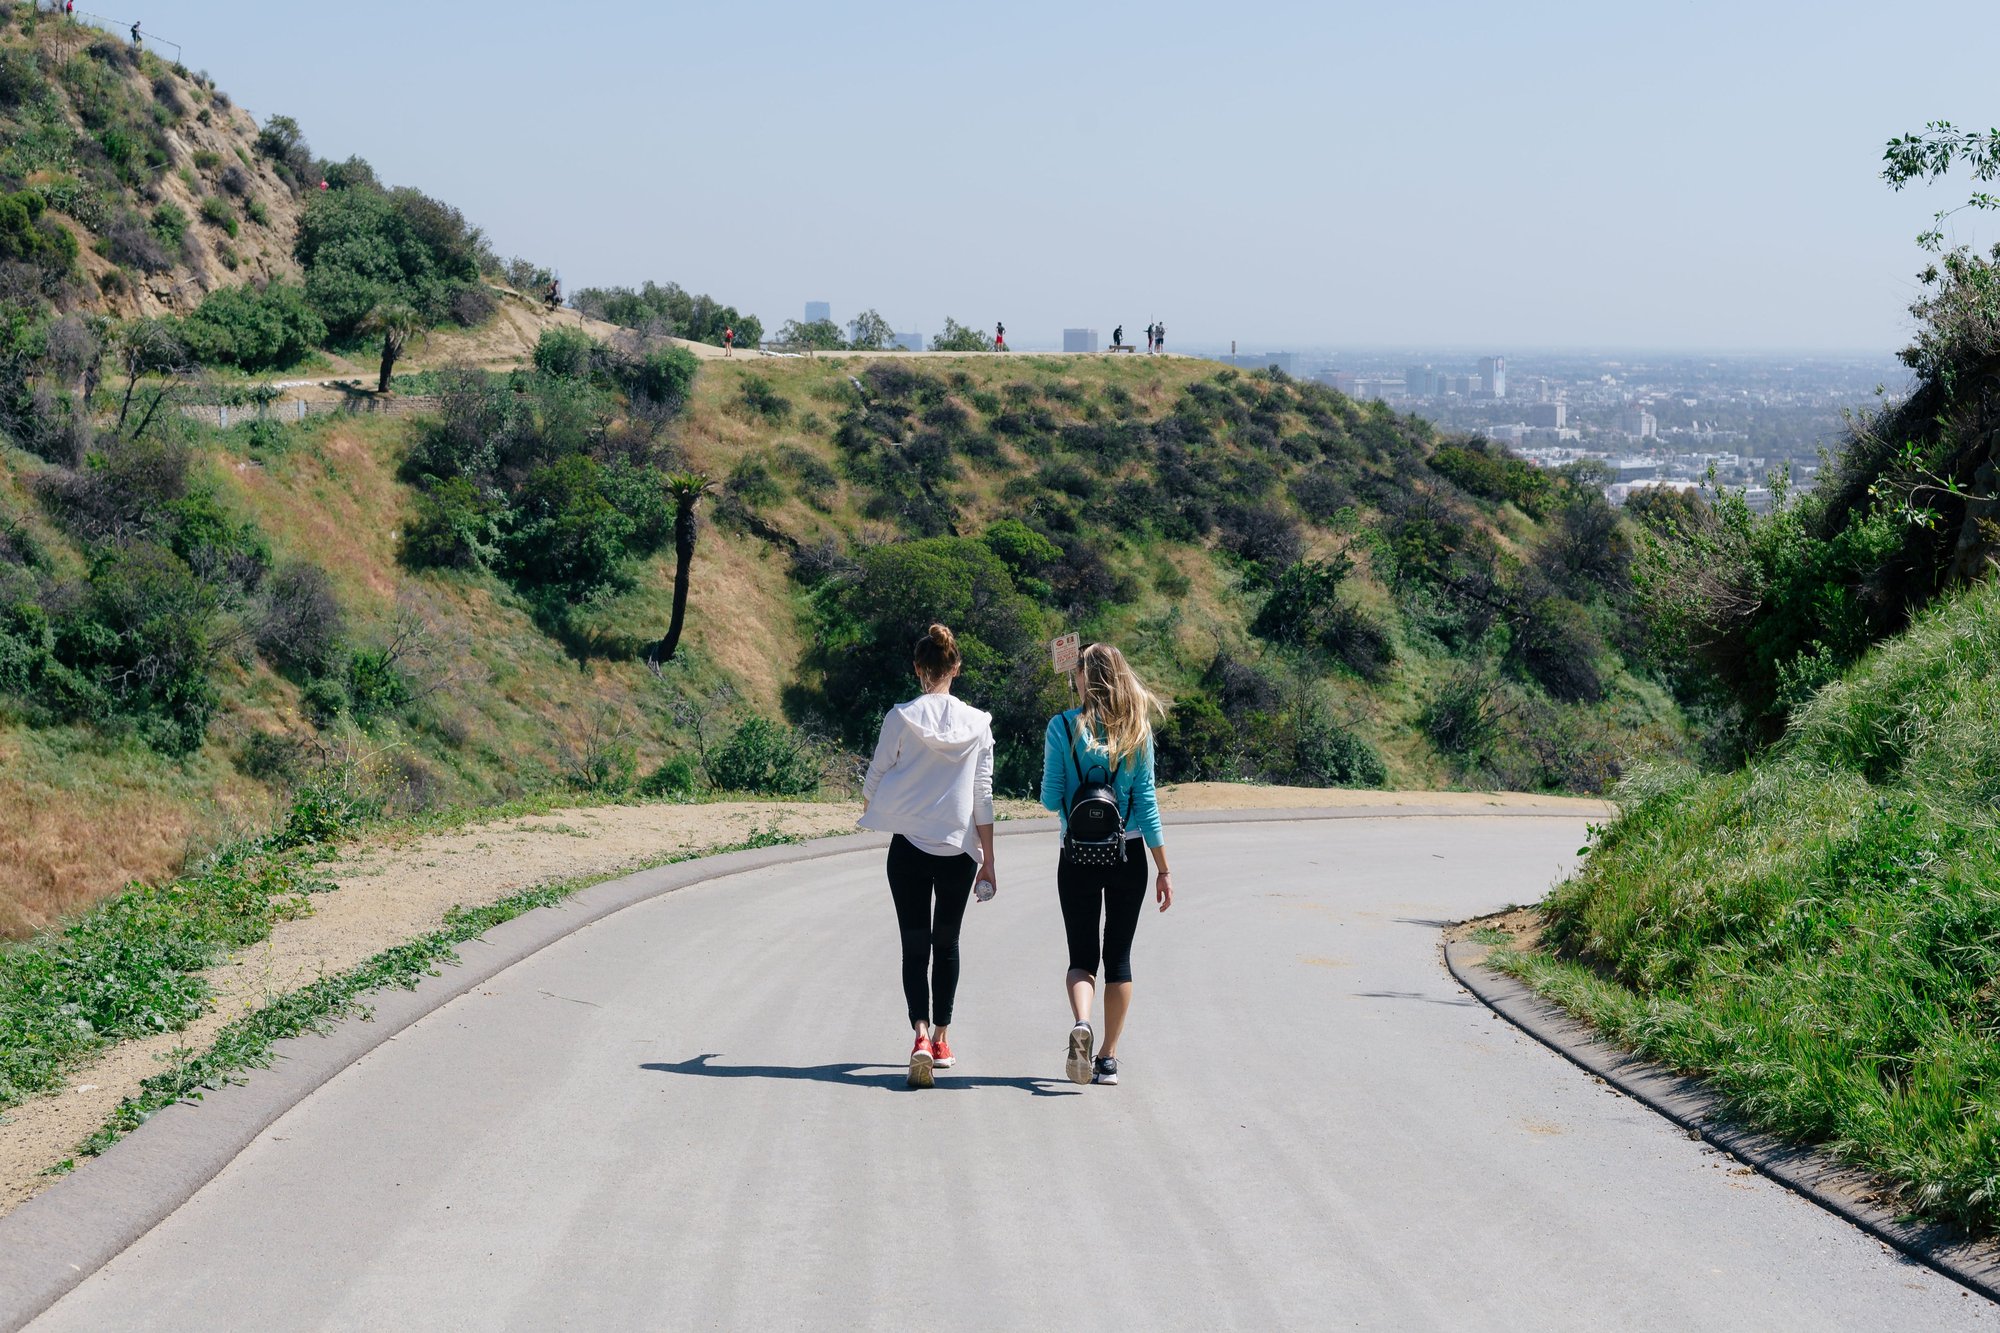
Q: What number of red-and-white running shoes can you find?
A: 2